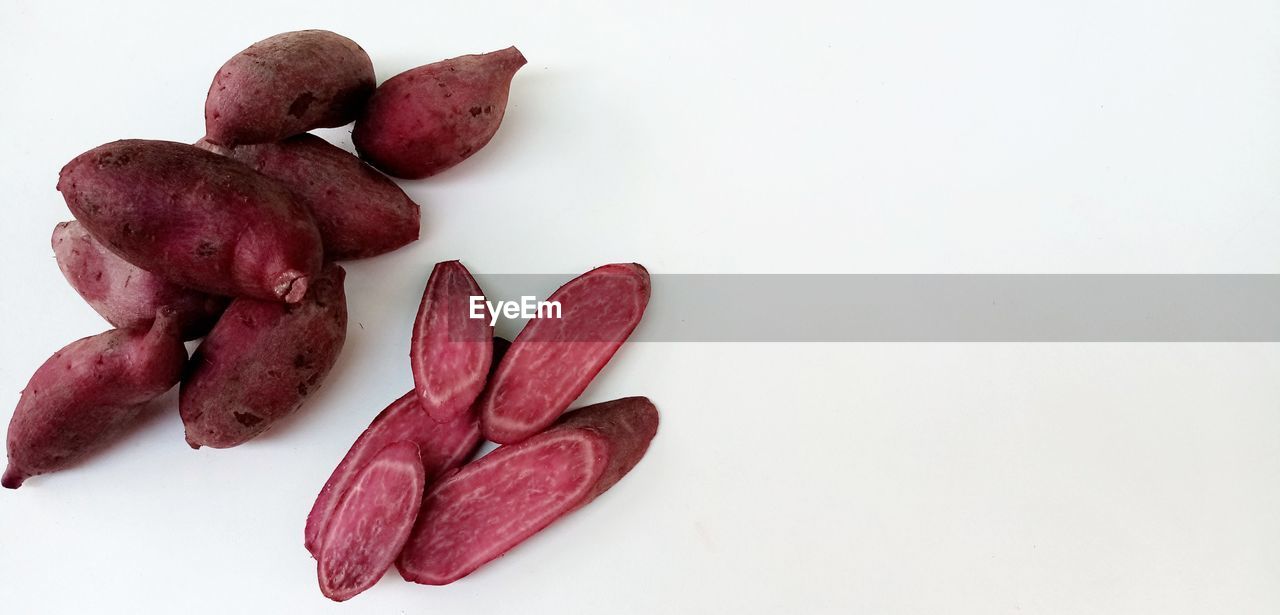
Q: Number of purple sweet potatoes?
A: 7